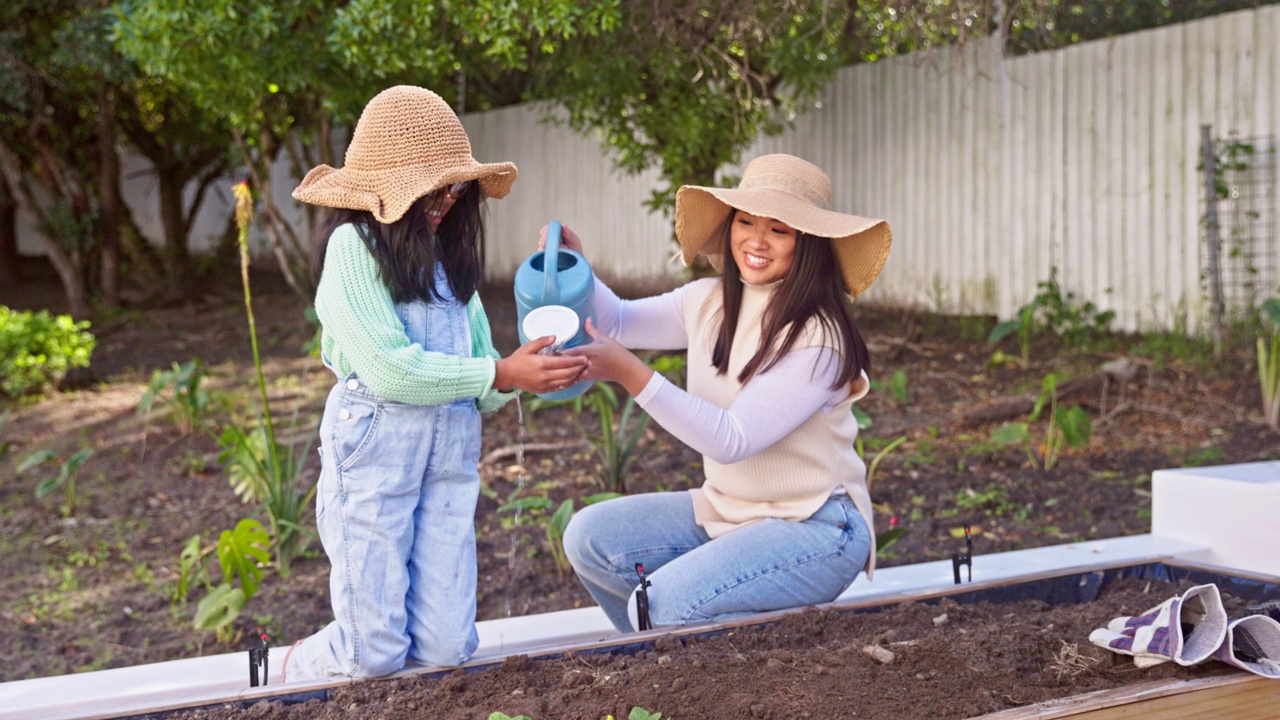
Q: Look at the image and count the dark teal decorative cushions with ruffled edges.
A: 0